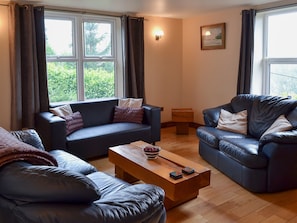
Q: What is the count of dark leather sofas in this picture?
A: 3